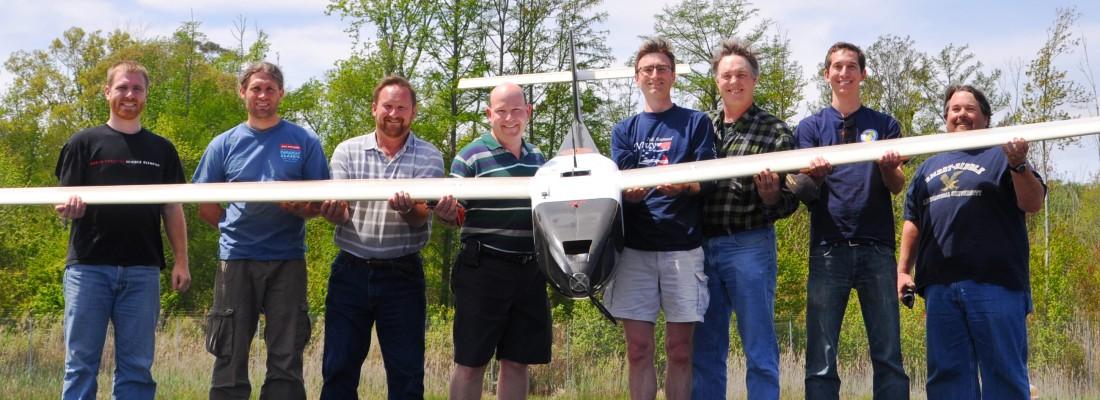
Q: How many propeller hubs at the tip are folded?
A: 1